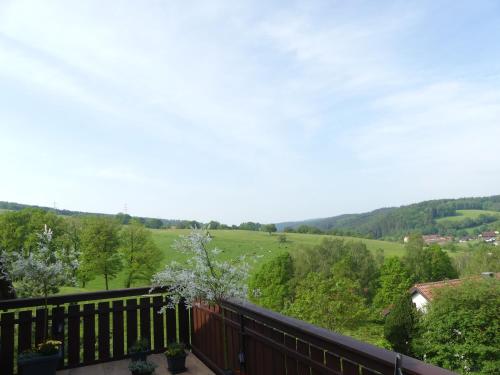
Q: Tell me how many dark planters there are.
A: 4